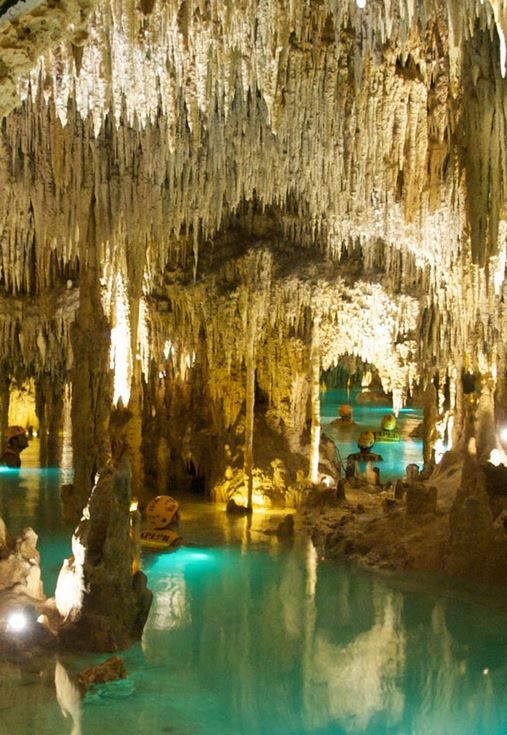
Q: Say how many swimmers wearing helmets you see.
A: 5